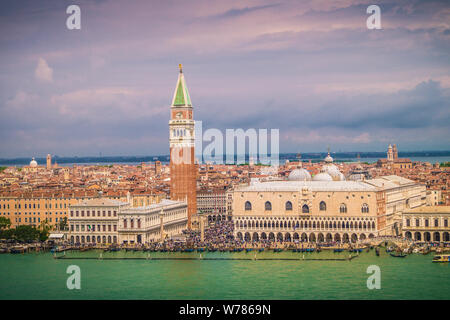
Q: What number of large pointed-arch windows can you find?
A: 7